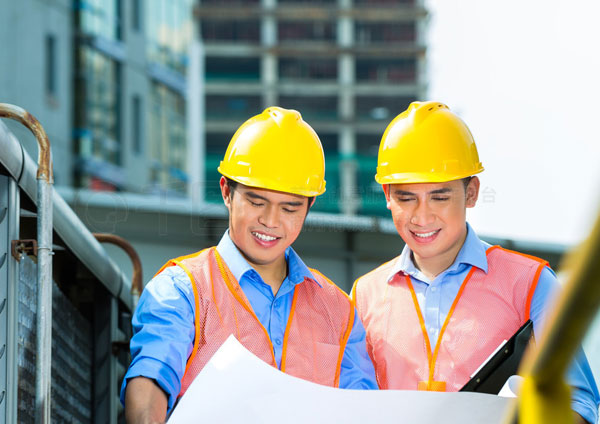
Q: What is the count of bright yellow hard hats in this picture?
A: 2